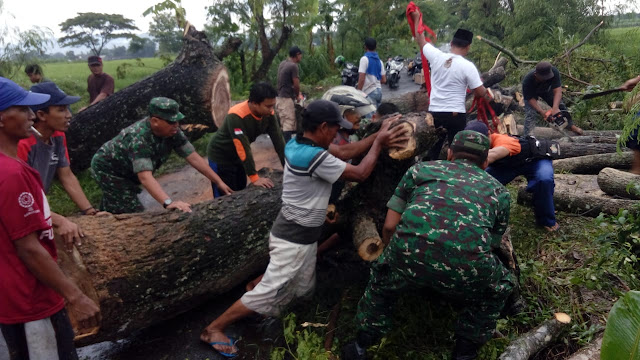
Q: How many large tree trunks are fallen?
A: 2